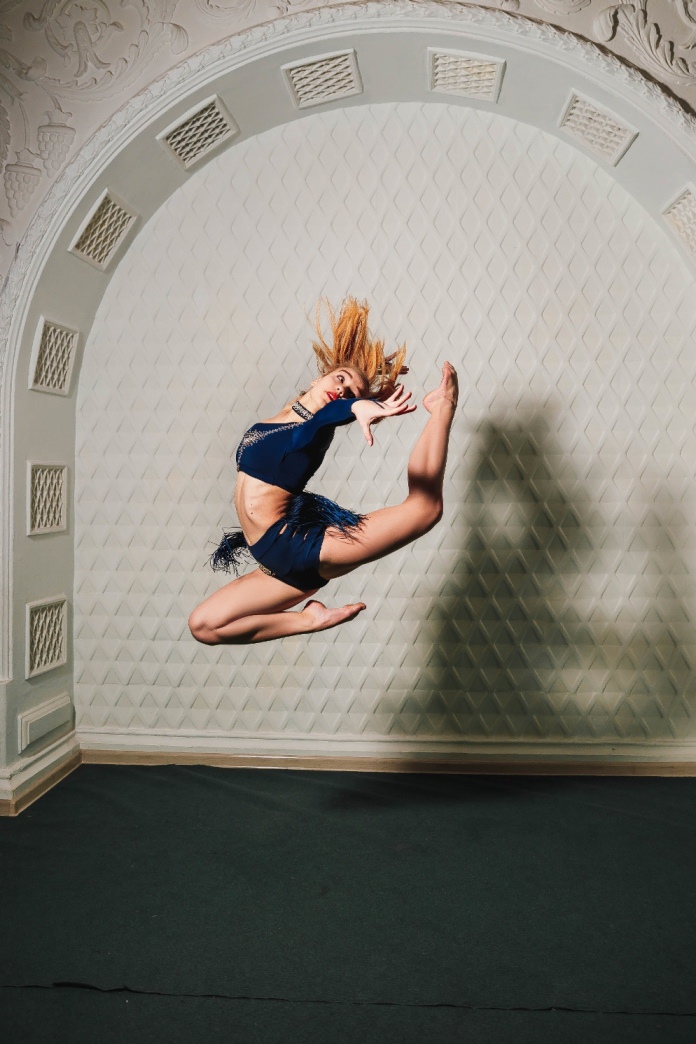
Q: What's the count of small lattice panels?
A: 9